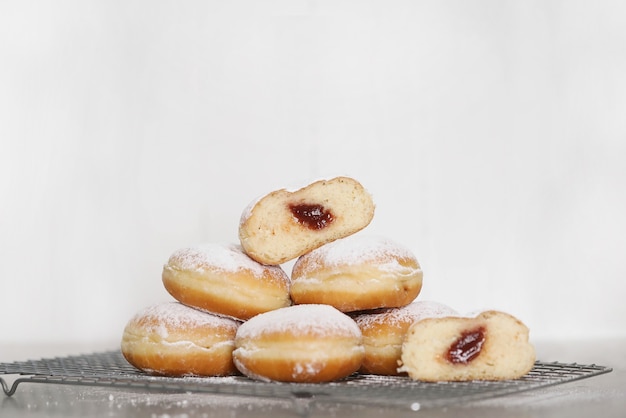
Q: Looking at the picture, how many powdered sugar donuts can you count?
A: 7